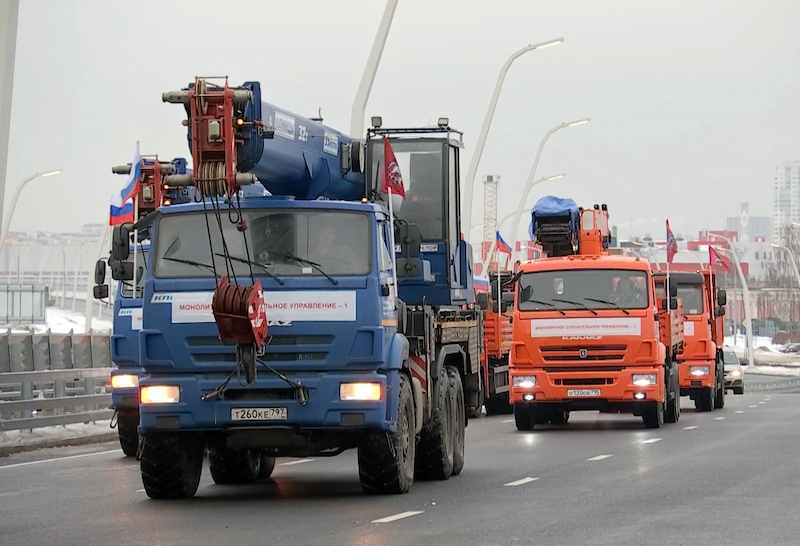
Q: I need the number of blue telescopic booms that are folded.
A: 2